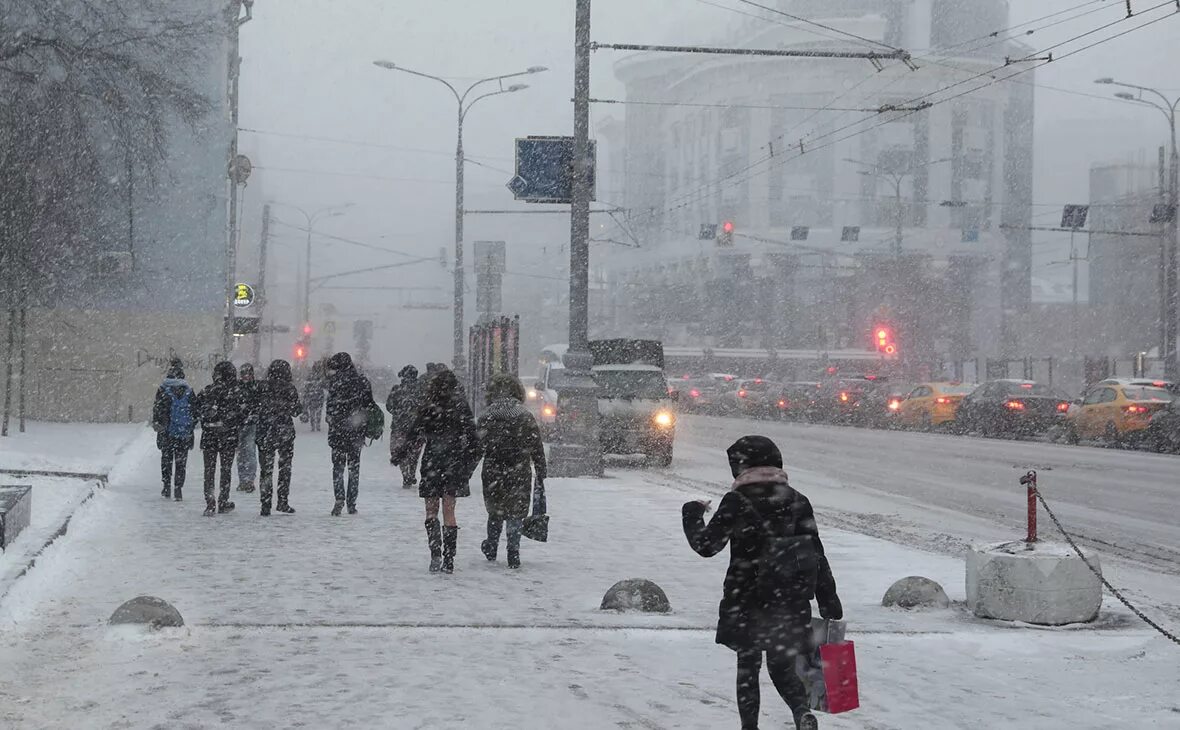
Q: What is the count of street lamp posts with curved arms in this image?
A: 4